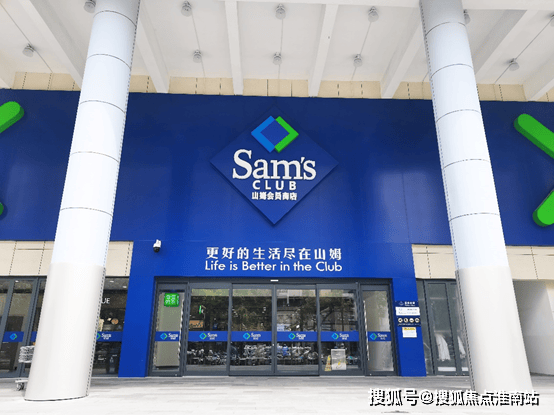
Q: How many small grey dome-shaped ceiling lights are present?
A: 11